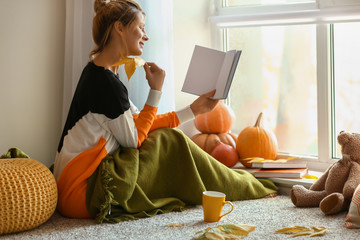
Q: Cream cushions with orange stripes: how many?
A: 1